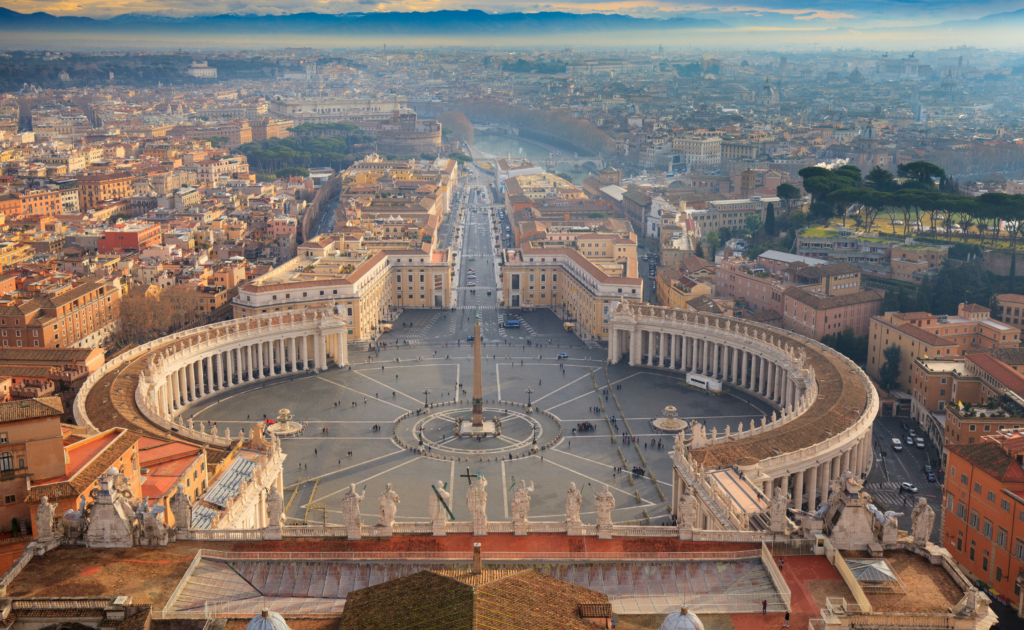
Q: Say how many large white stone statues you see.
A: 13